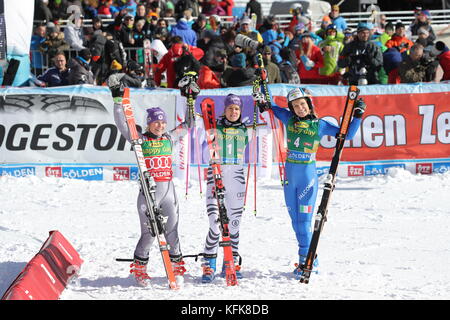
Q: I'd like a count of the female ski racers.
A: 3